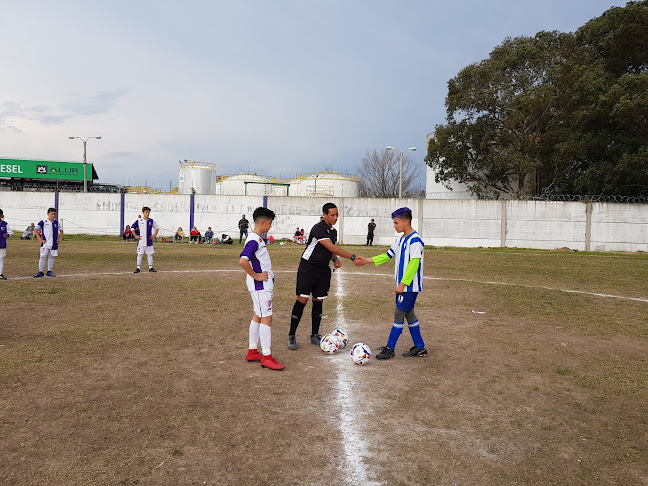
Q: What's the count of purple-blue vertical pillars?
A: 4